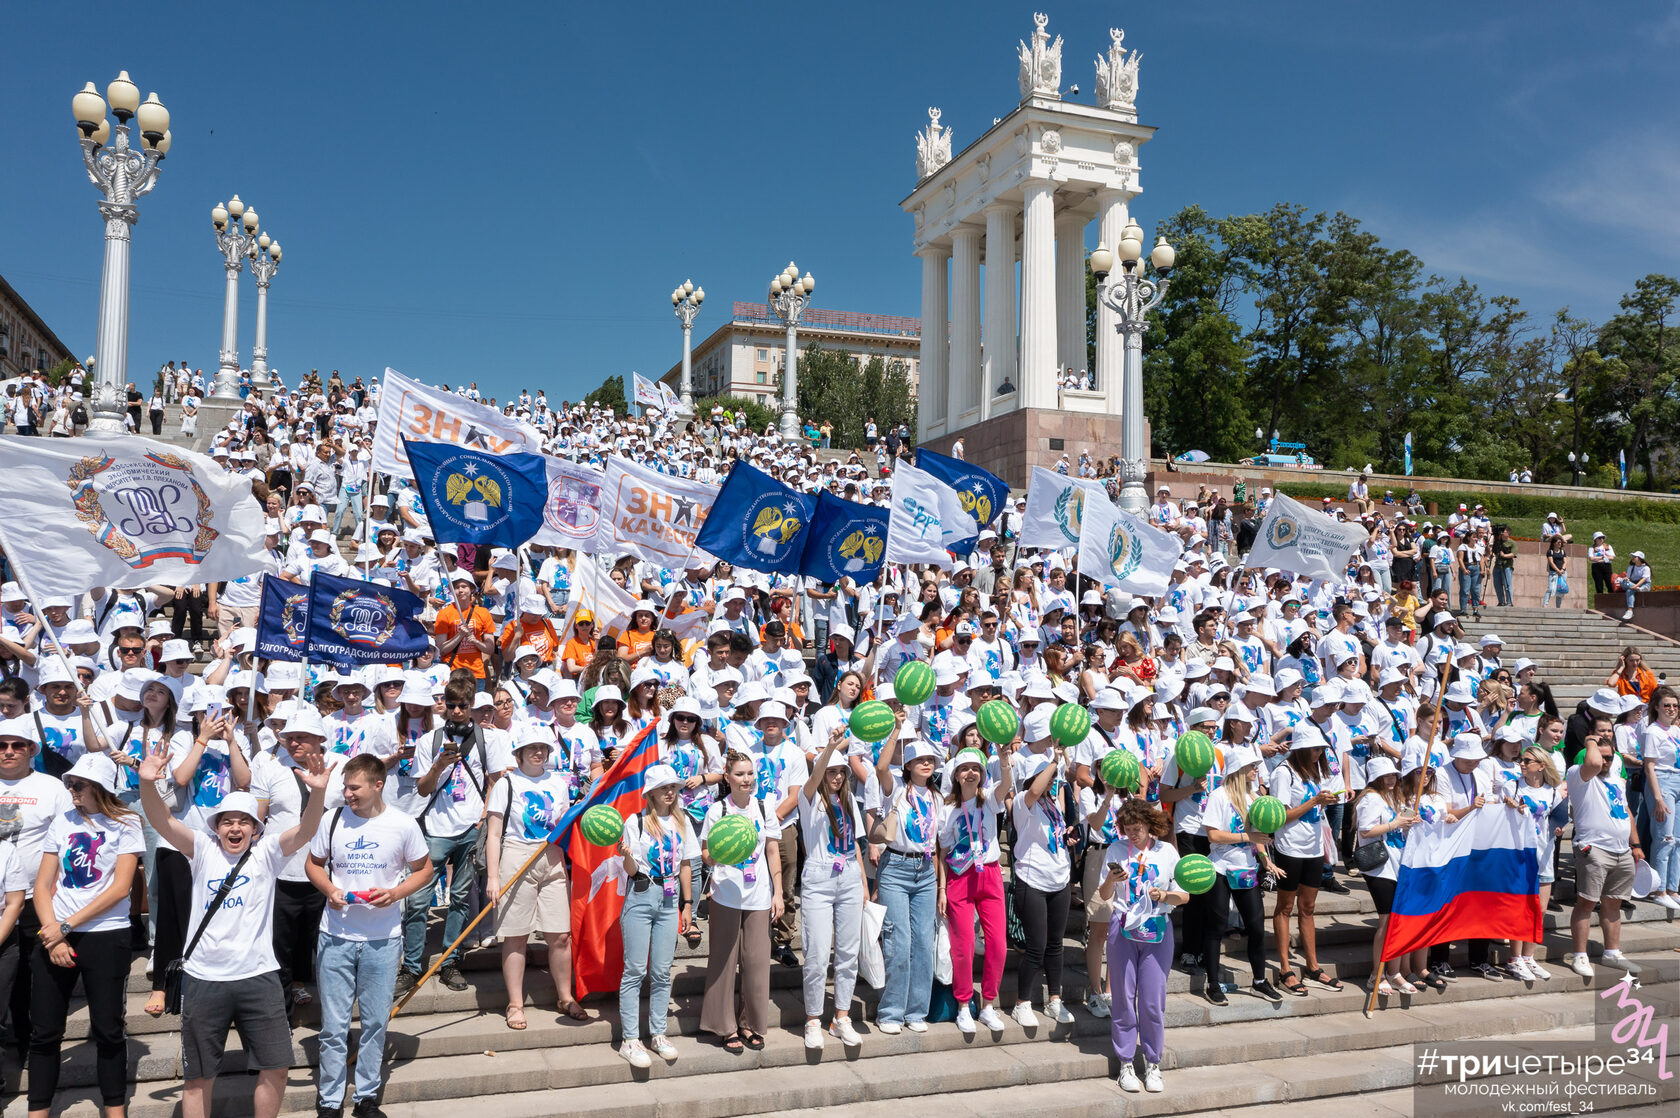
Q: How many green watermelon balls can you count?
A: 11